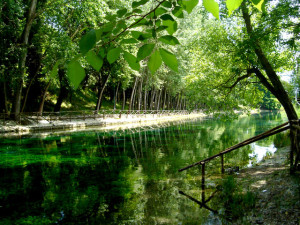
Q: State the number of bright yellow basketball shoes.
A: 0